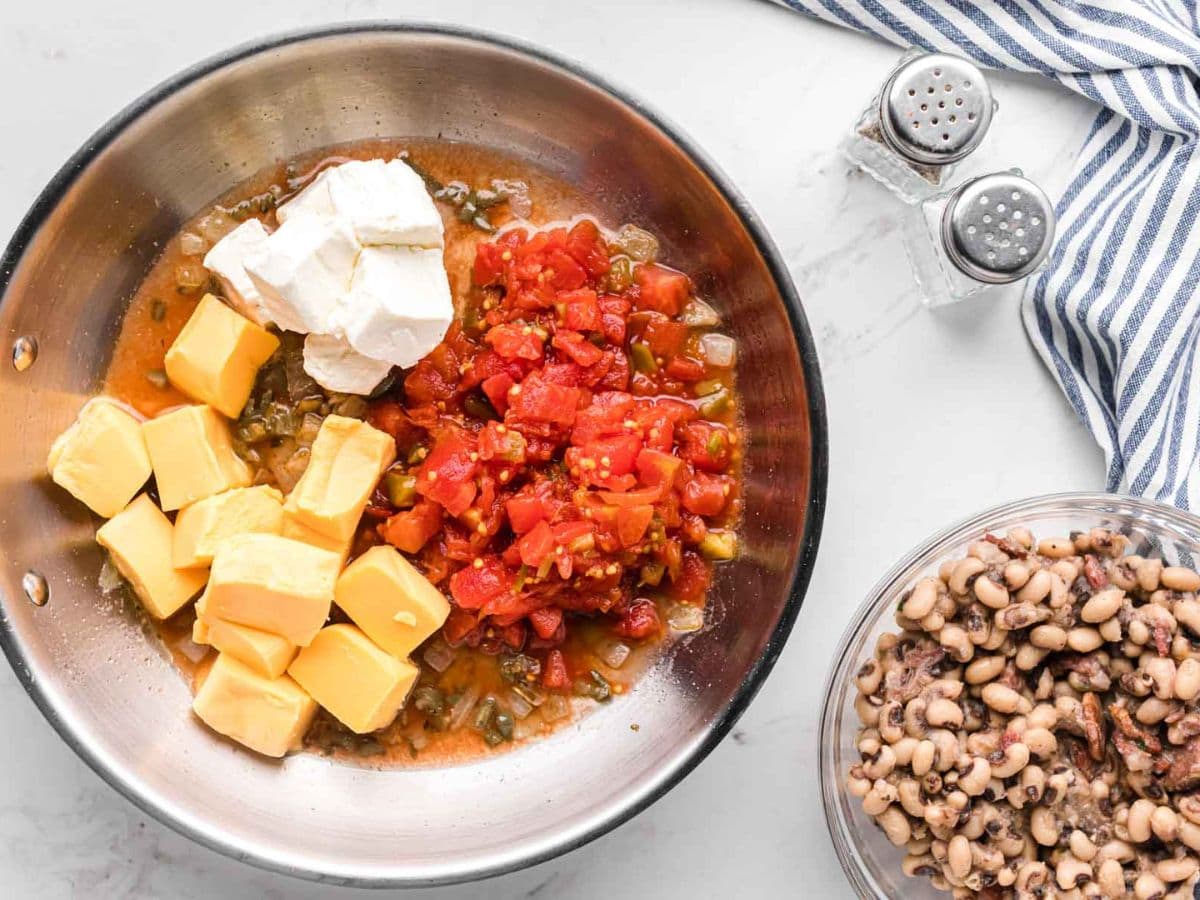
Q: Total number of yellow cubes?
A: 12